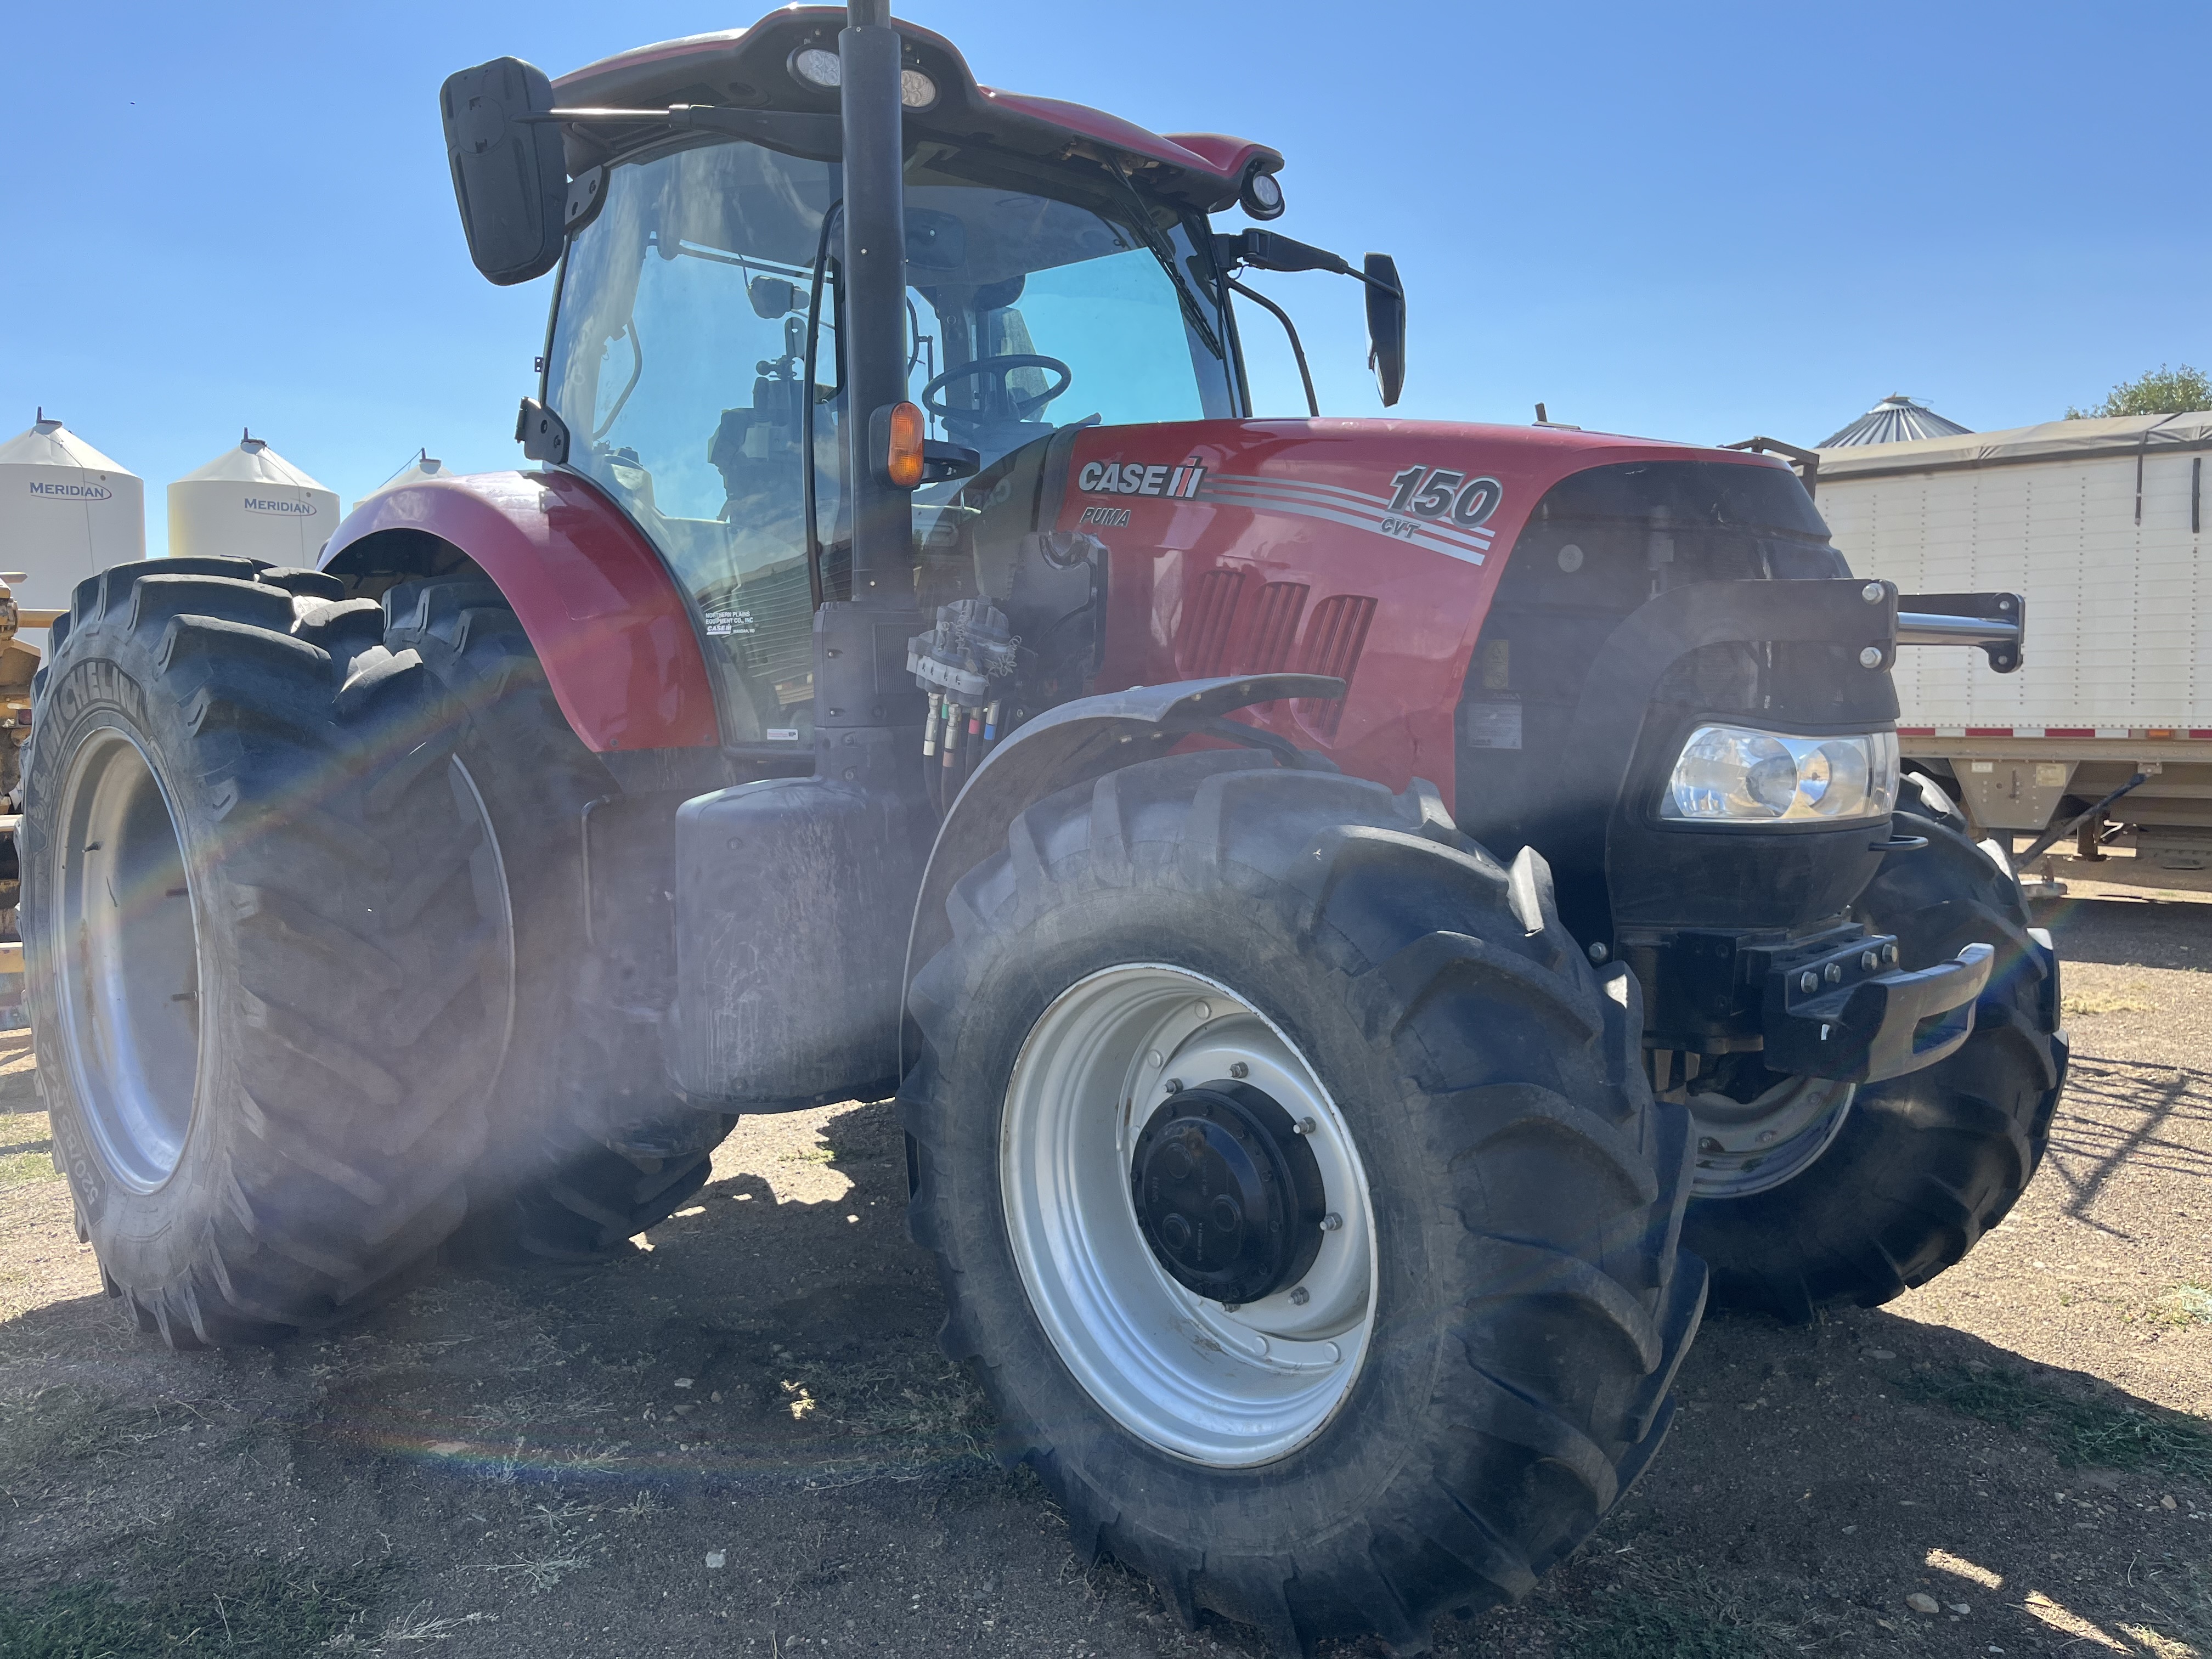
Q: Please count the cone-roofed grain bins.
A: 4